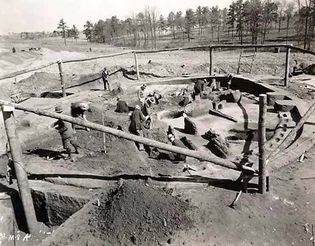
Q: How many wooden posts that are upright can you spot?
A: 6